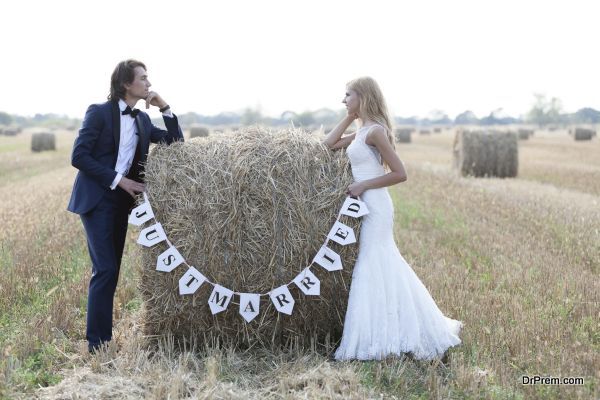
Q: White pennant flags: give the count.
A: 11